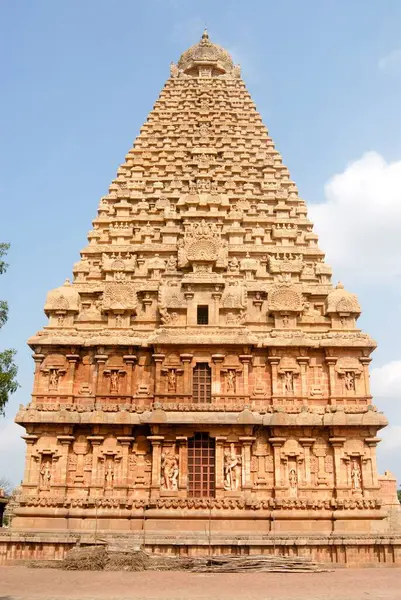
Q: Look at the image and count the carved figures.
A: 12